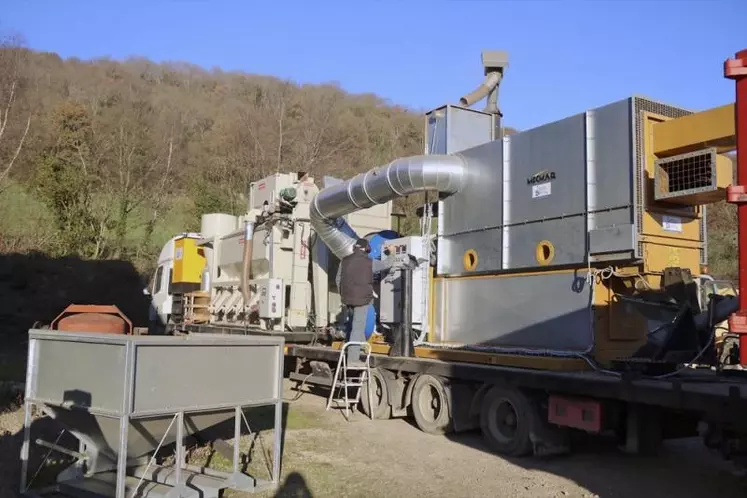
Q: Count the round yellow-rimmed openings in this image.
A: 2